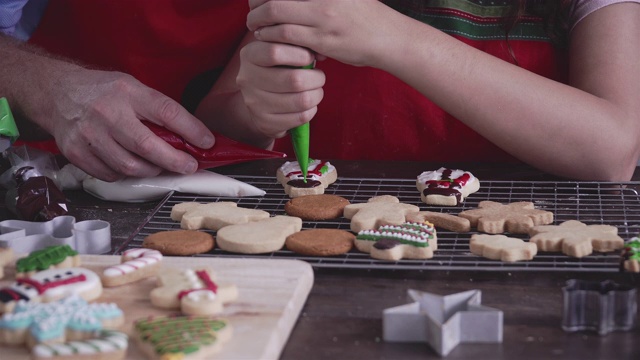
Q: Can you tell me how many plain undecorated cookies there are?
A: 10